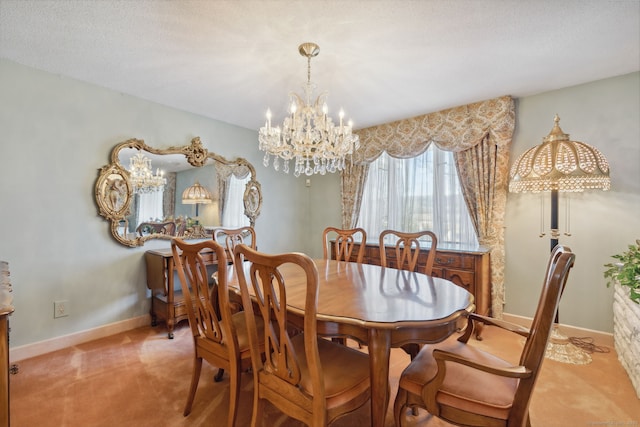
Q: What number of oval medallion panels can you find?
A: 2